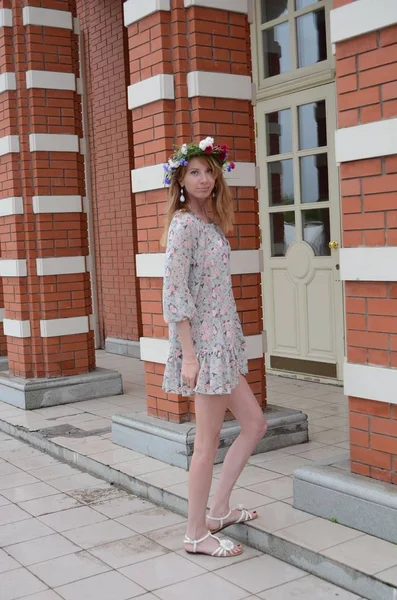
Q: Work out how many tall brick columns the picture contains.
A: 3